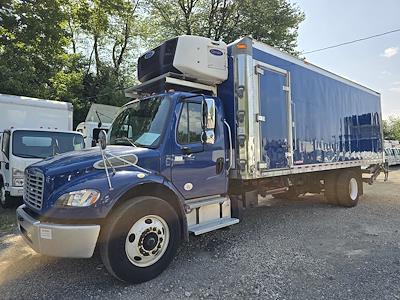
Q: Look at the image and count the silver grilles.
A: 1